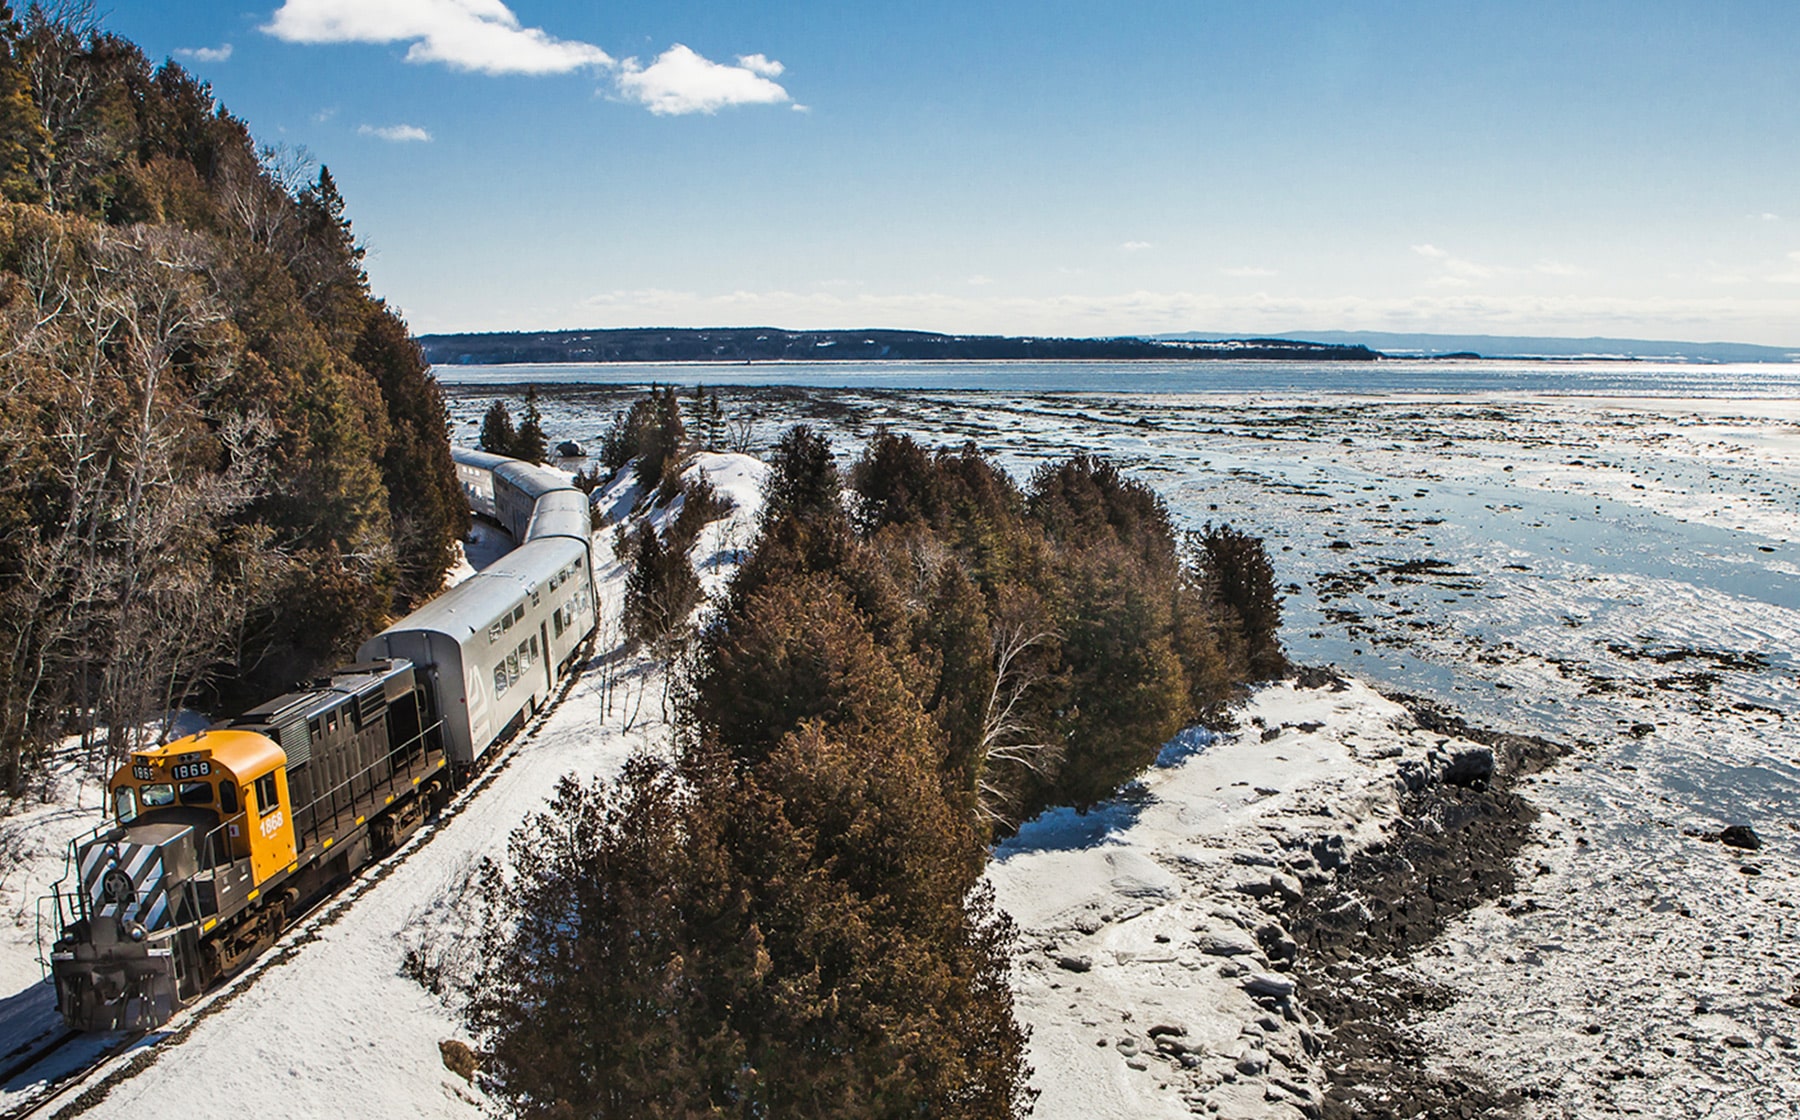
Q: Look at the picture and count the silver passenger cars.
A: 4